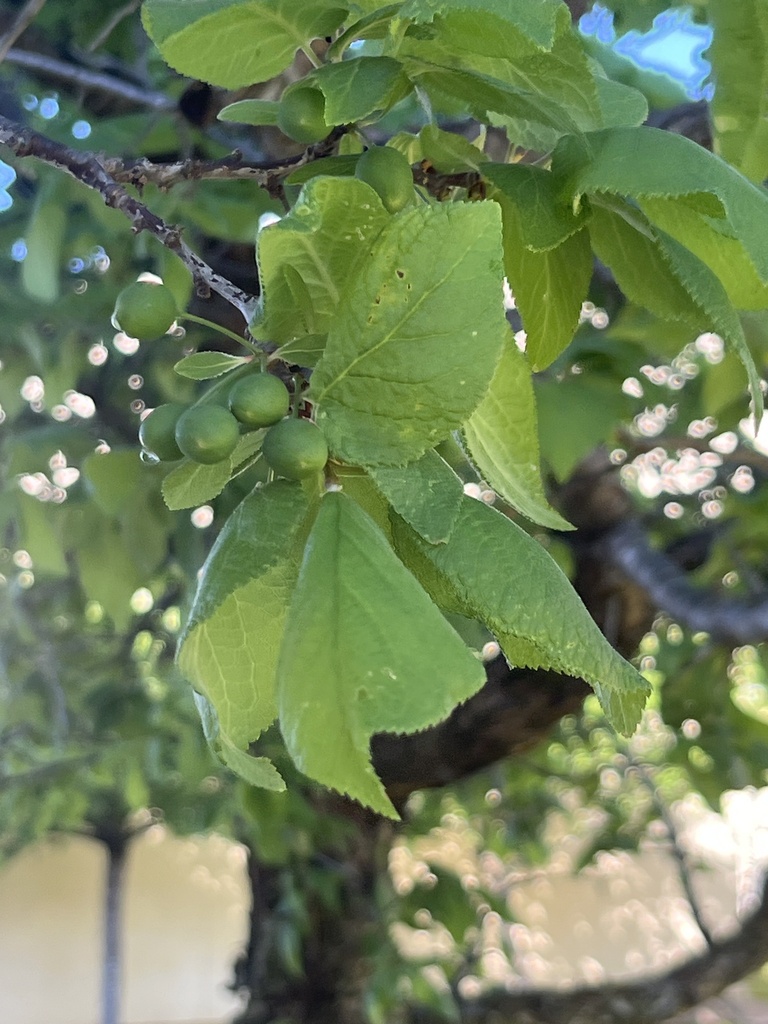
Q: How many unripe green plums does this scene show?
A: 7